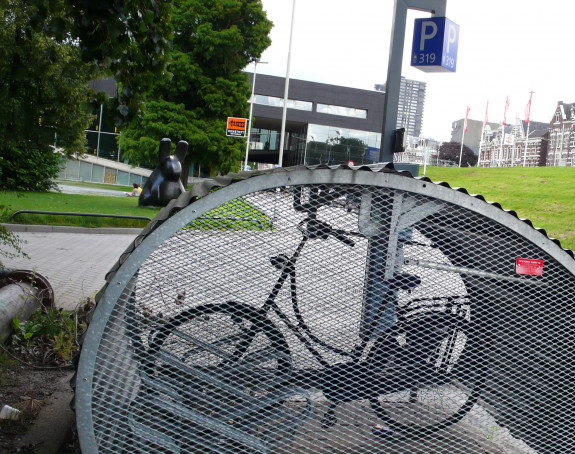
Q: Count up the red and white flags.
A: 4